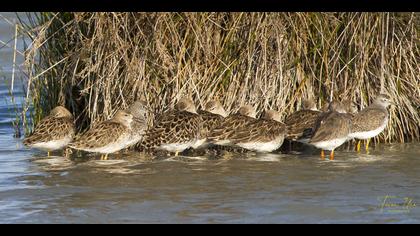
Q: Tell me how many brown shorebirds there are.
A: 10